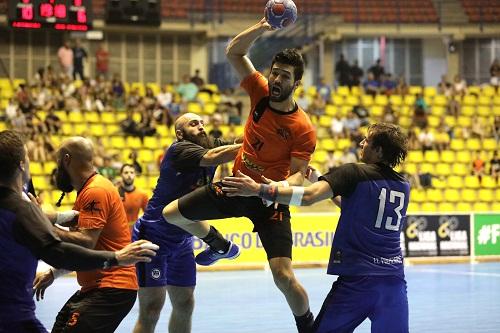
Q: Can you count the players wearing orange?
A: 3